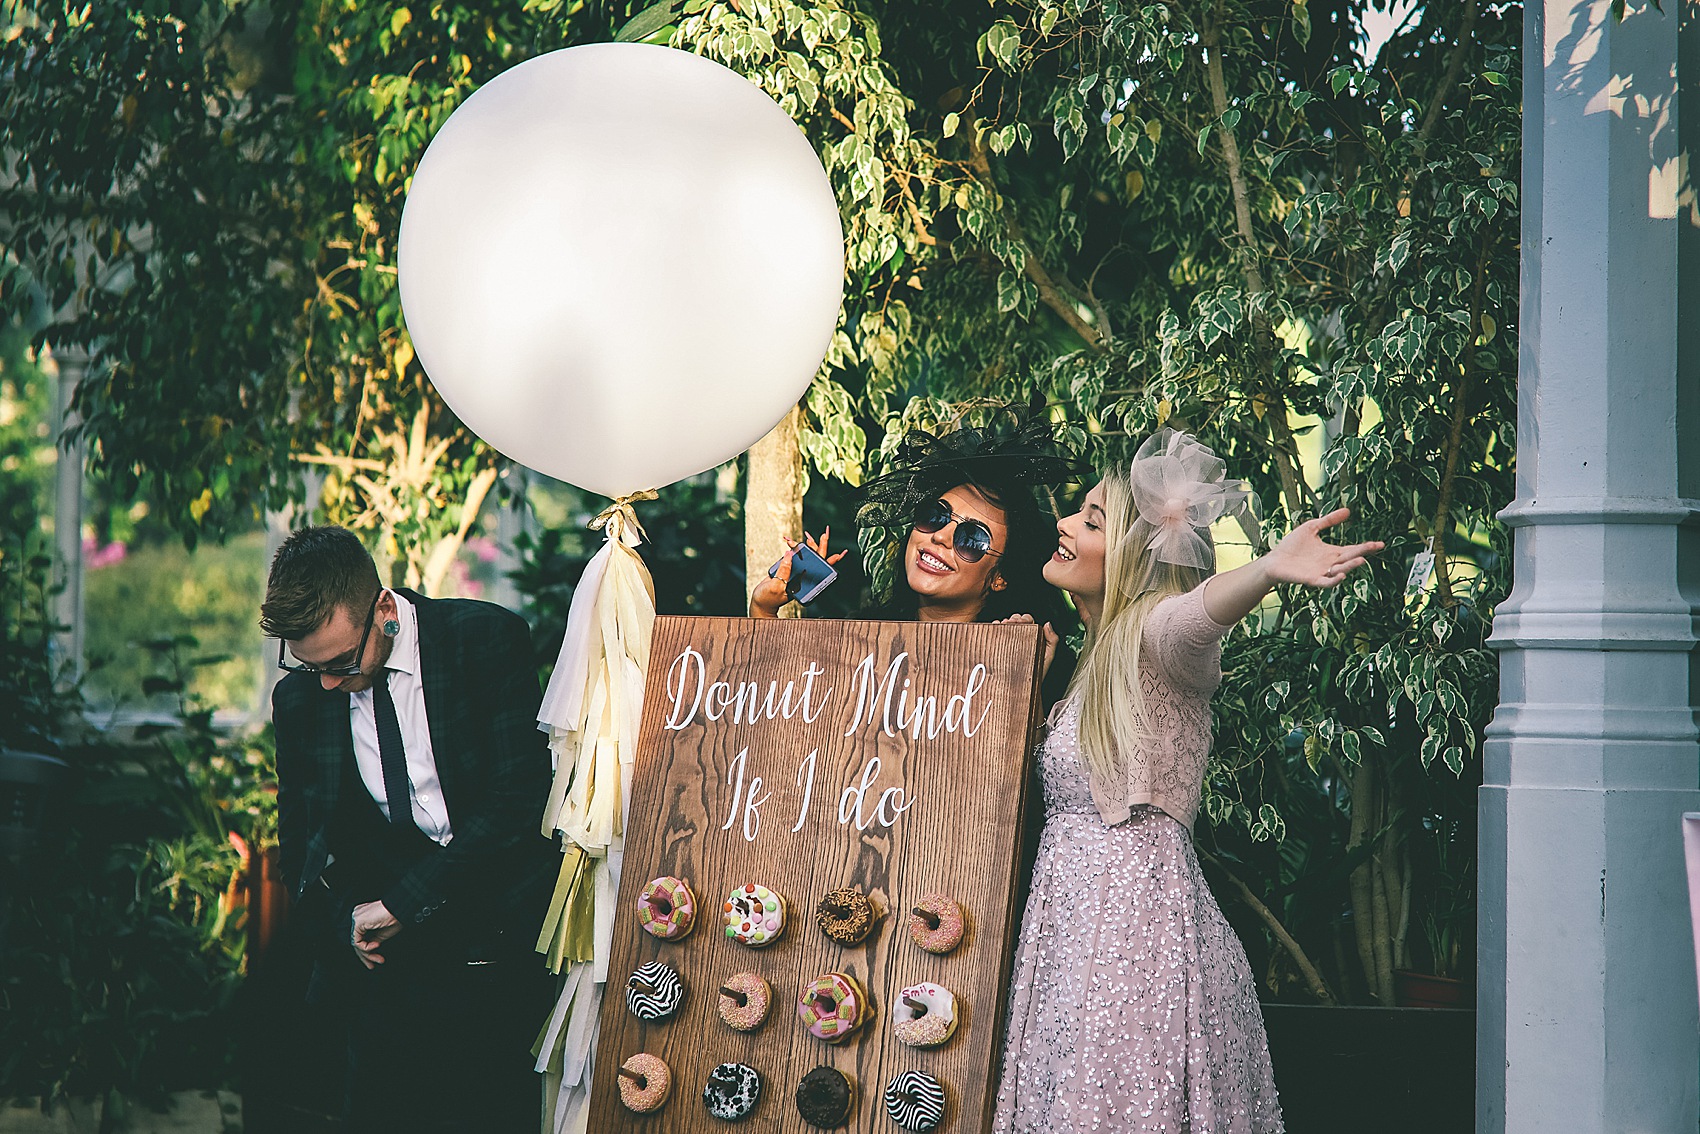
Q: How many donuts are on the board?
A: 12